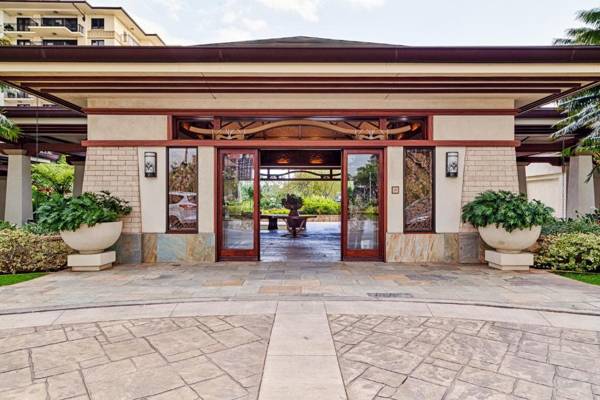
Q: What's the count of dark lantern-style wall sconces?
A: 2